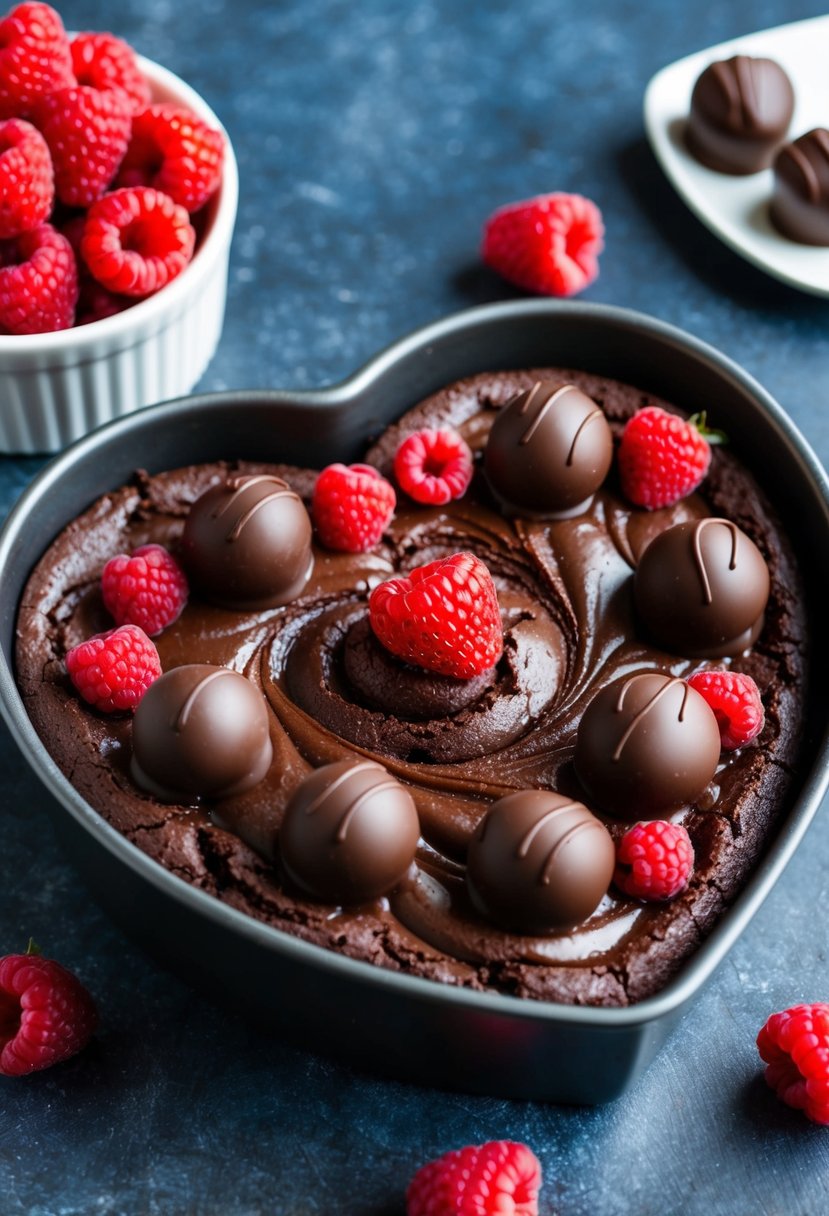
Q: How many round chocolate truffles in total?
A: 9